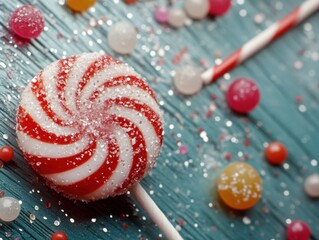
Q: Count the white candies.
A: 6